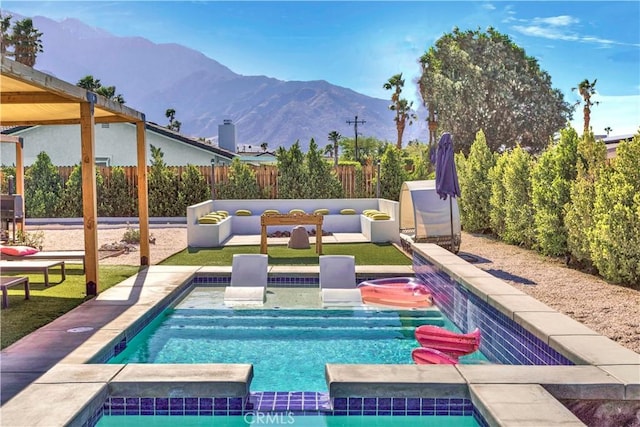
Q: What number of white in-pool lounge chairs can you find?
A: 2